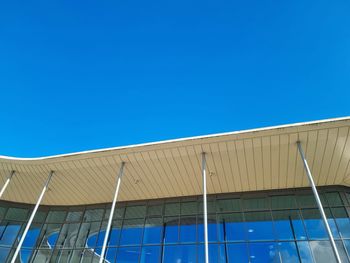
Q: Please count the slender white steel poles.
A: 5